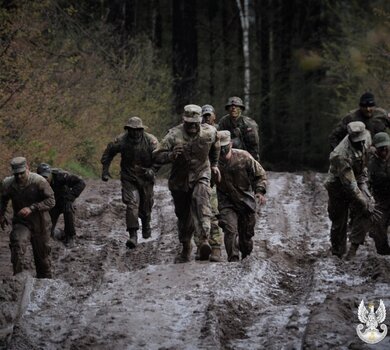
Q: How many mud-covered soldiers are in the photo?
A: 10